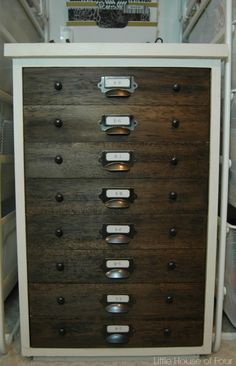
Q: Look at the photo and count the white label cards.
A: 8